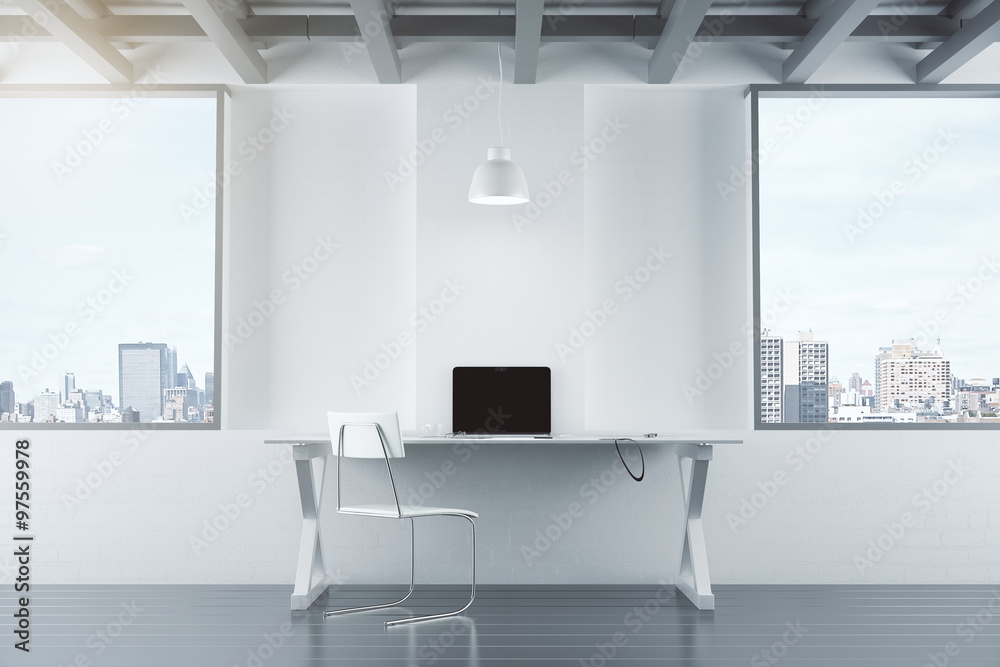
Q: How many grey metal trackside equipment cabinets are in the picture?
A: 0